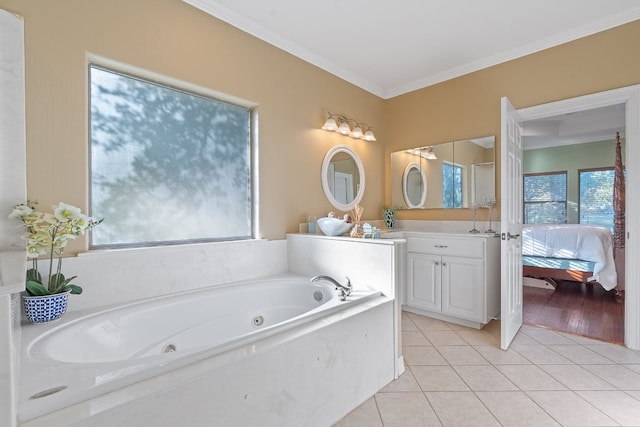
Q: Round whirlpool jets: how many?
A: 2